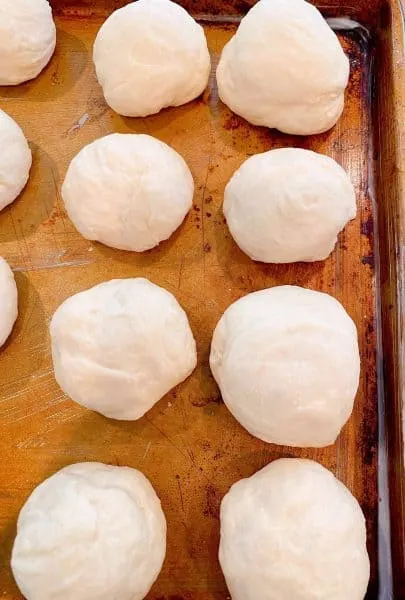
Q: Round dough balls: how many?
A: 11